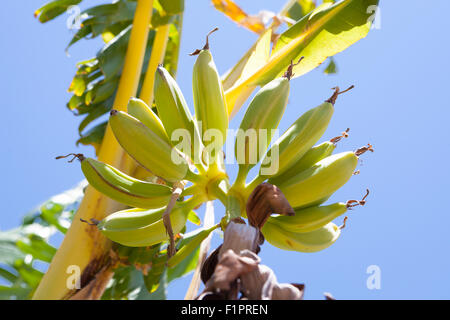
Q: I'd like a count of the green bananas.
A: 12